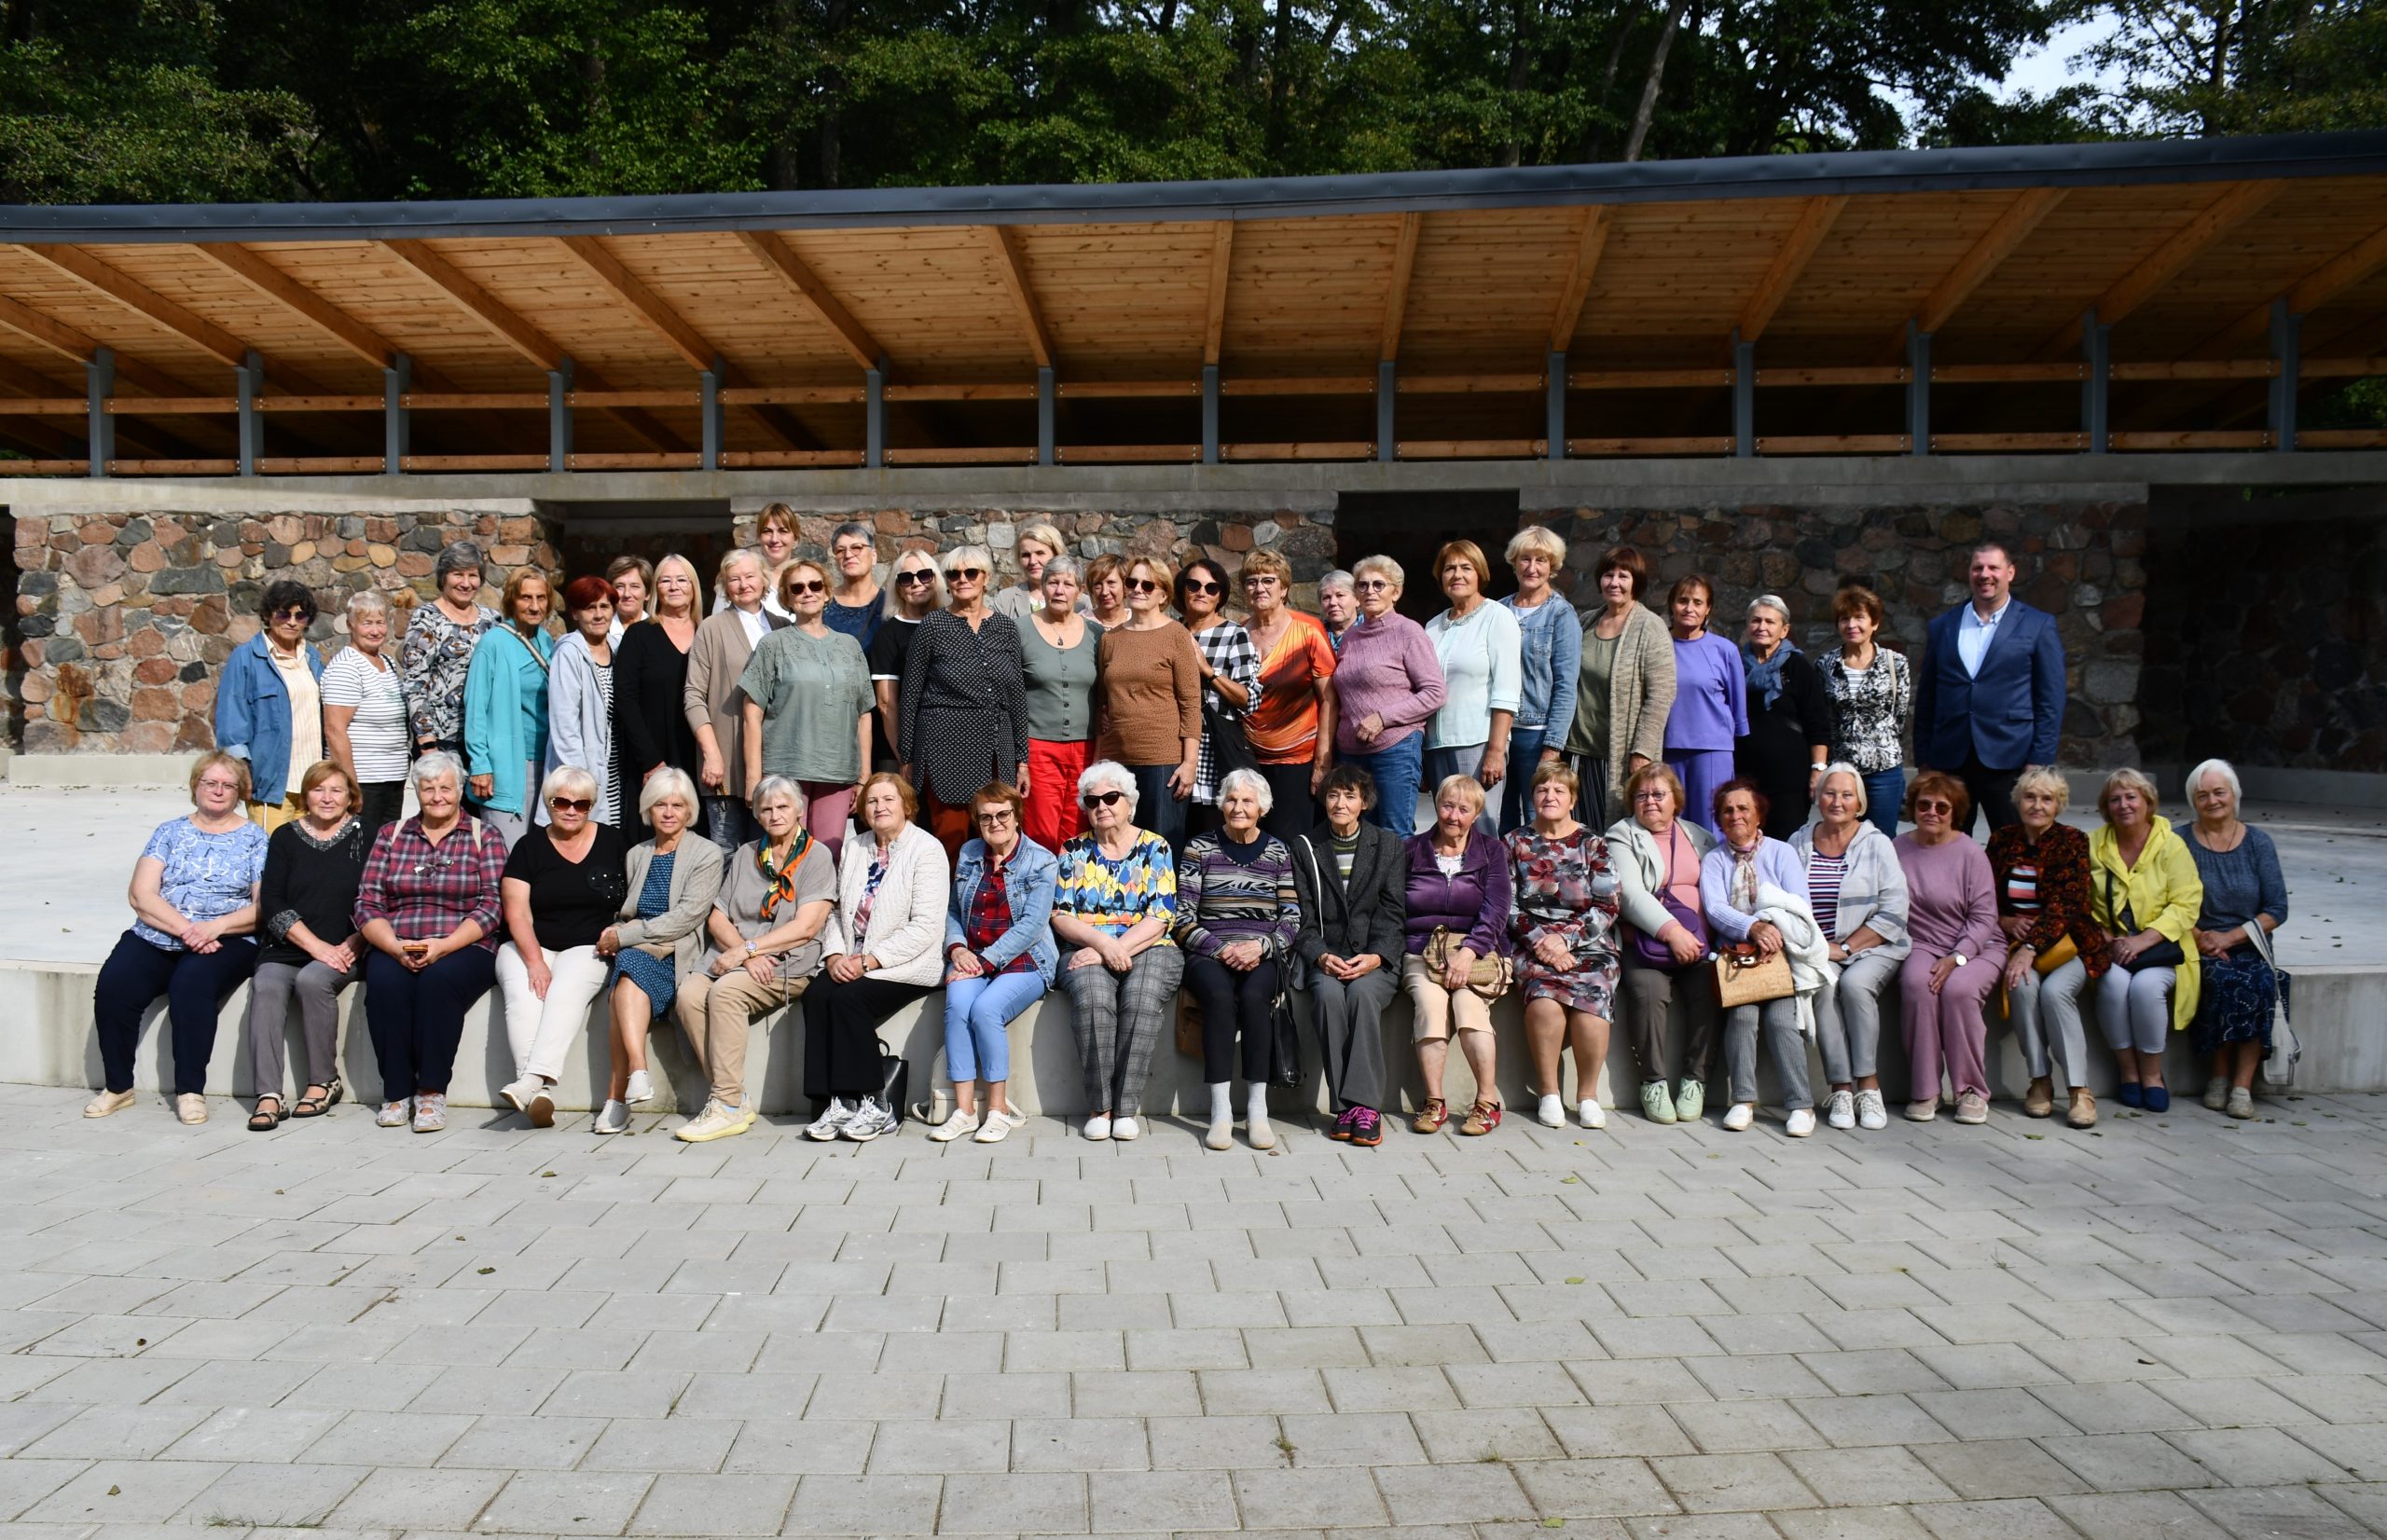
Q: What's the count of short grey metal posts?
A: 14